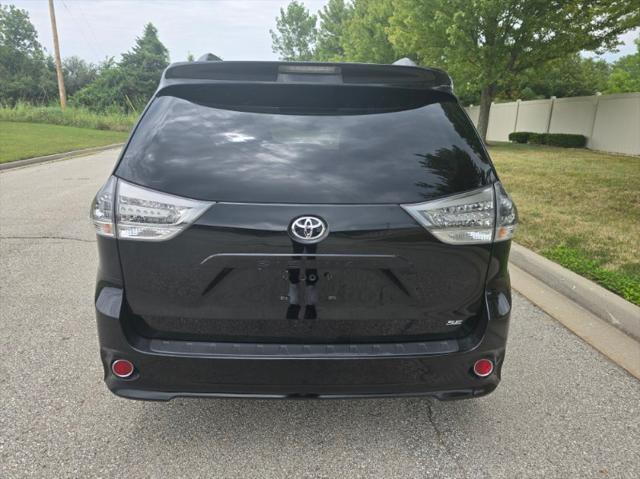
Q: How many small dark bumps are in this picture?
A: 13